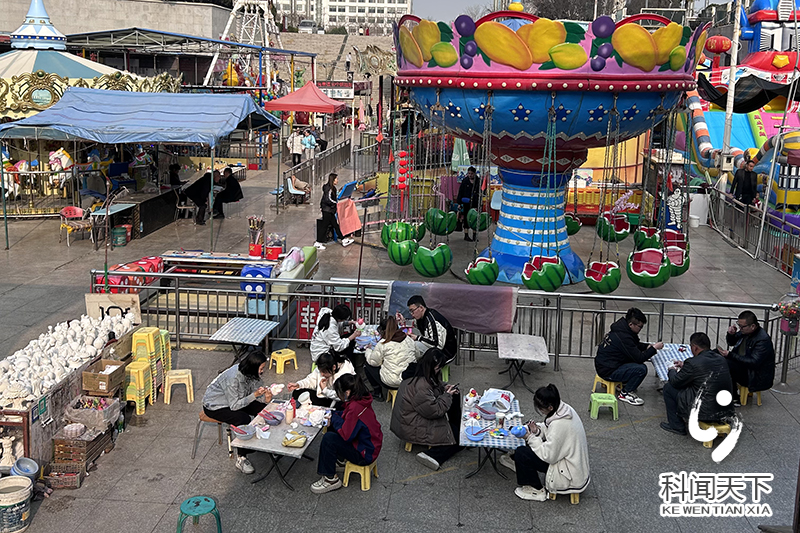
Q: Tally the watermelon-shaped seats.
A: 15